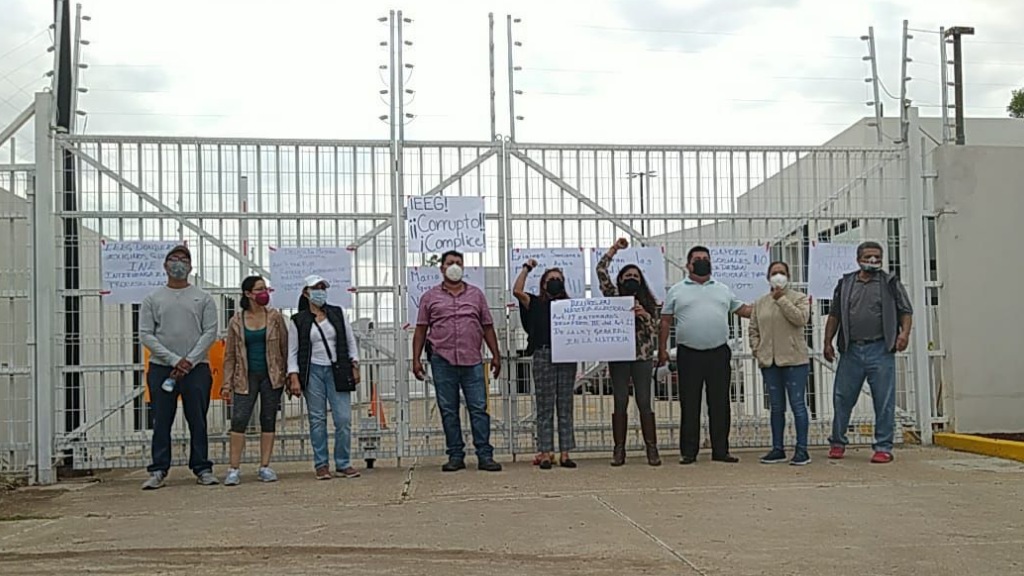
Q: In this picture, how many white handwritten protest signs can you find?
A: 9